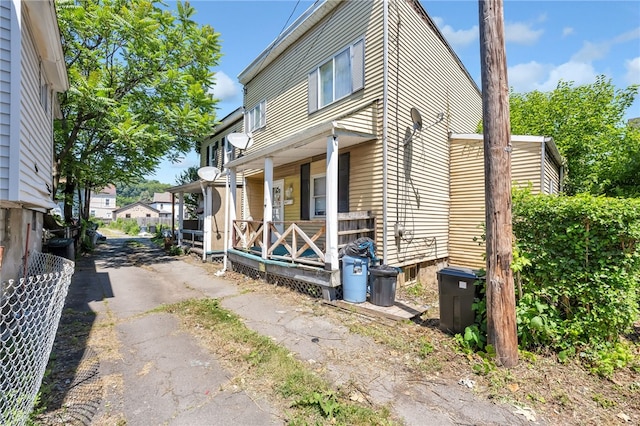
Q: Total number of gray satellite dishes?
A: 1